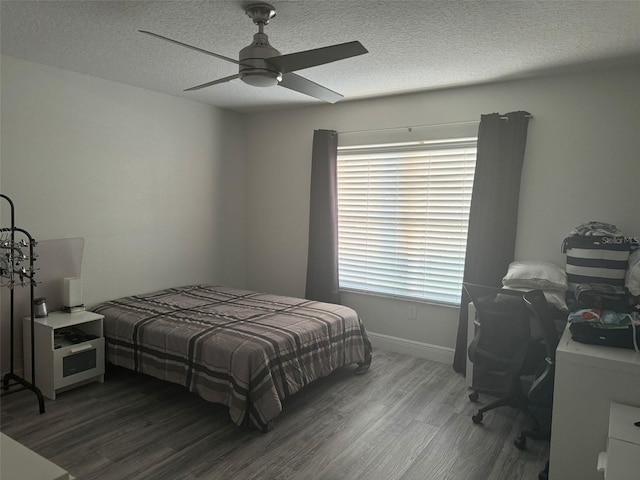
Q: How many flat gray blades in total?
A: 4